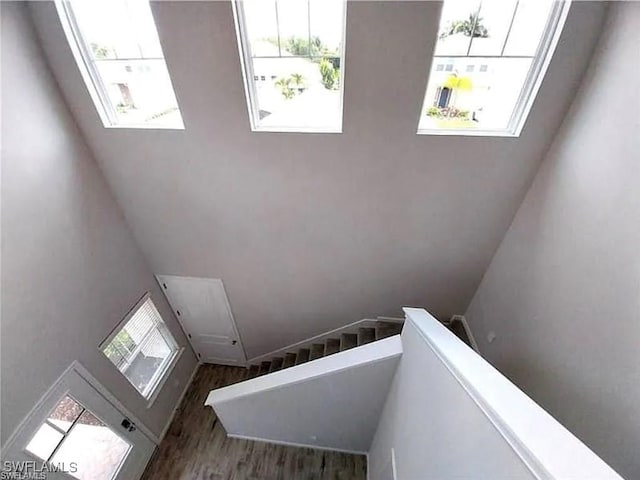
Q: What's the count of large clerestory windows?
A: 3